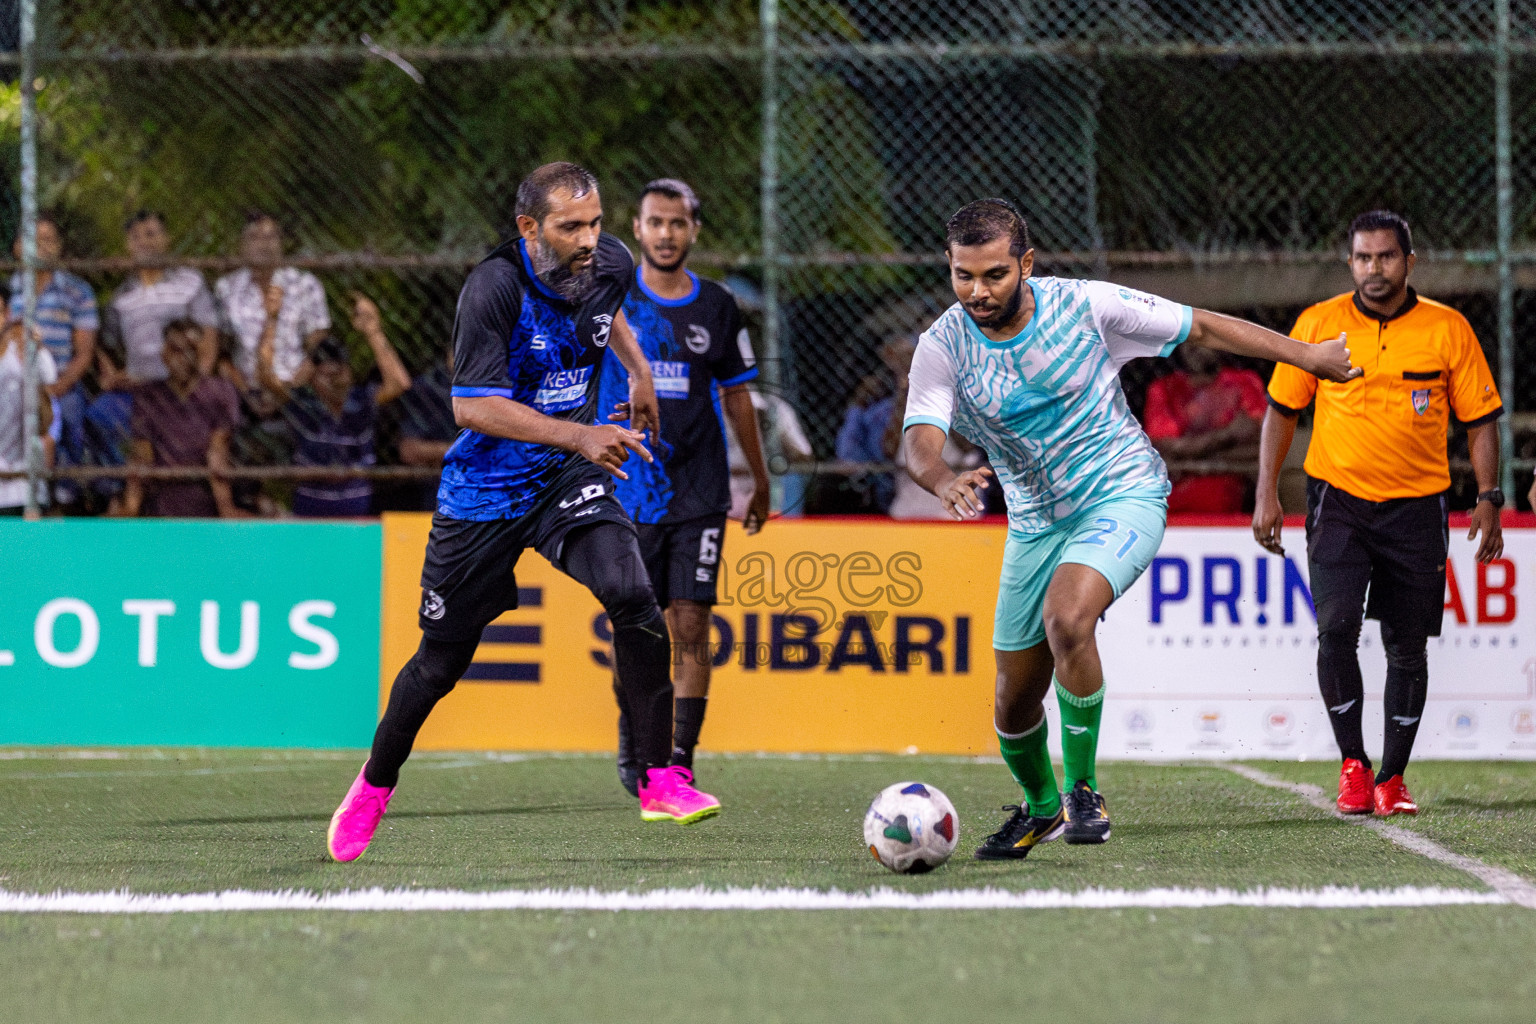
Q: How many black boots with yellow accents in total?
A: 2